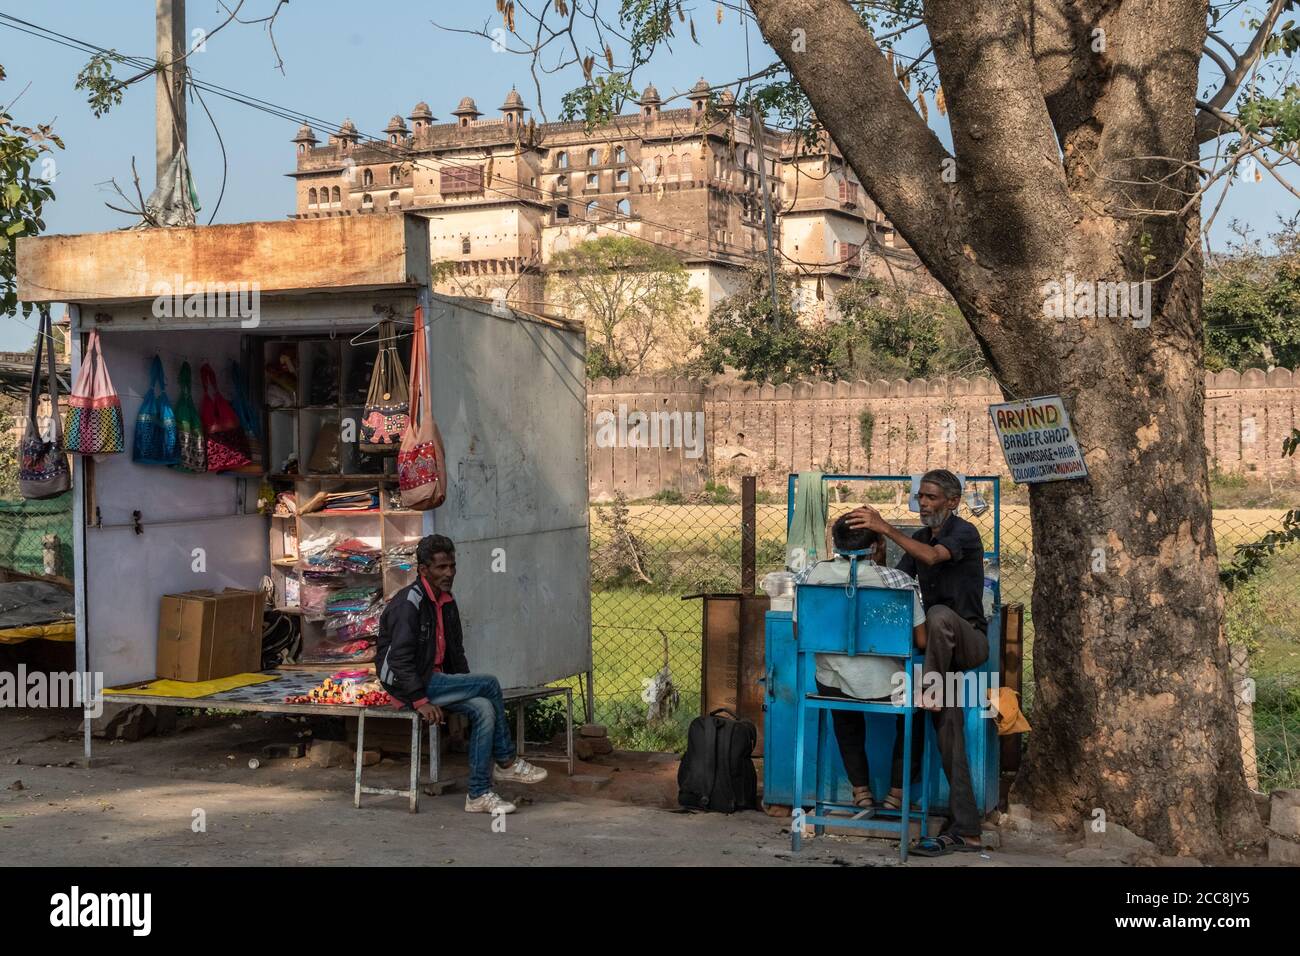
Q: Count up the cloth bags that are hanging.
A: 8